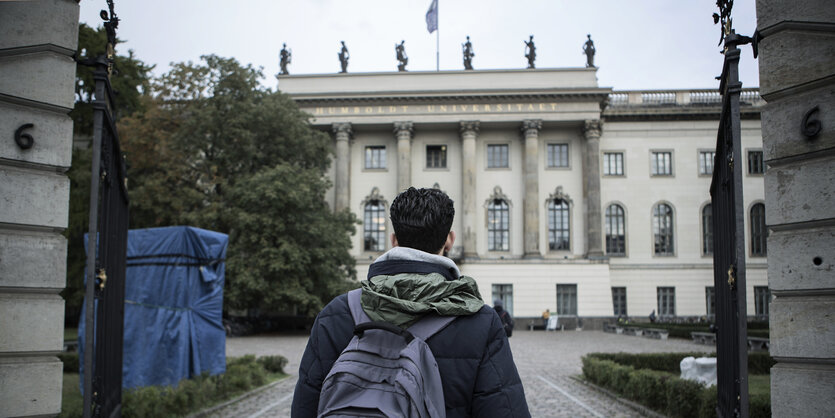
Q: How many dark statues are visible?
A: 6